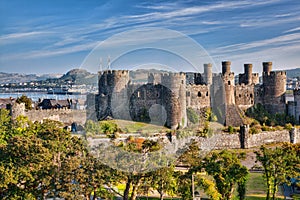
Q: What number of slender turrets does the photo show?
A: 4